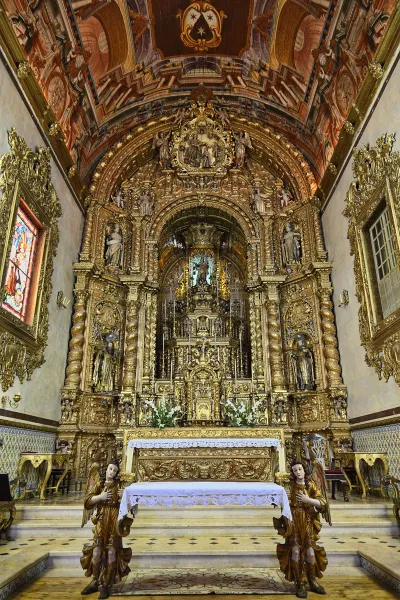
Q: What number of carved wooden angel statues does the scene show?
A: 2